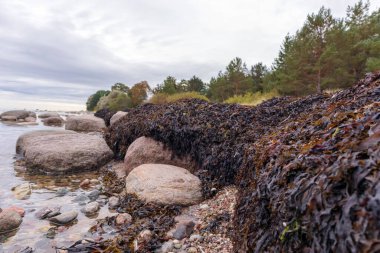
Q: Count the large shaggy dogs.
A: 0